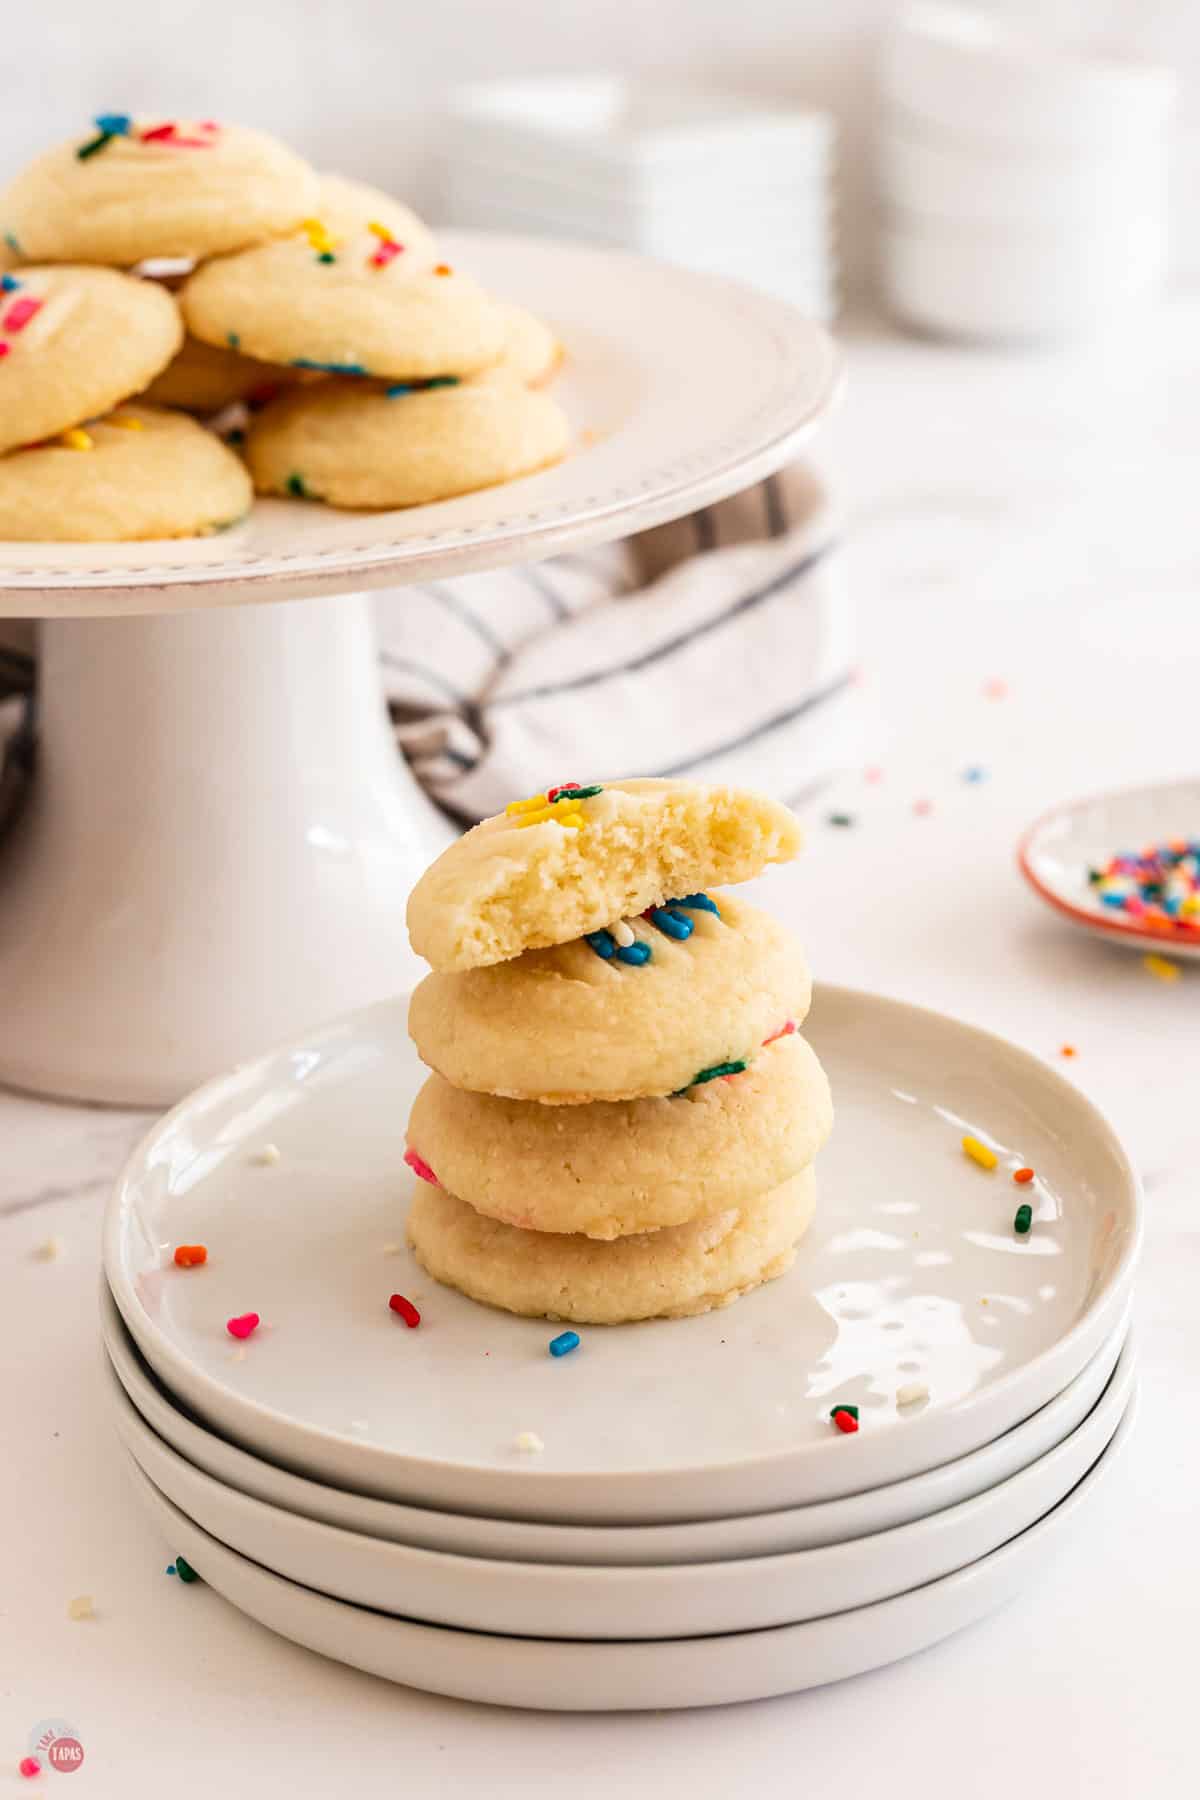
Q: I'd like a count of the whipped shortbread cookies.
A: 12